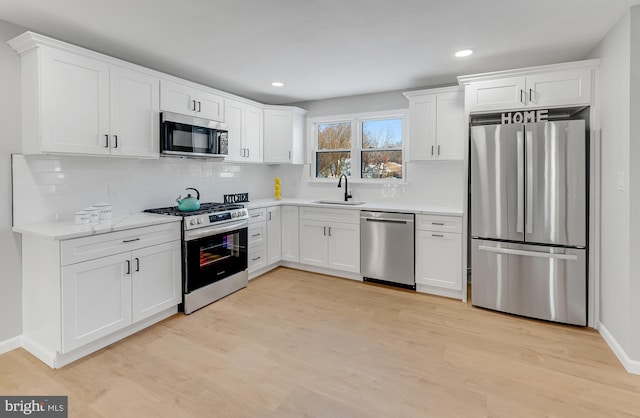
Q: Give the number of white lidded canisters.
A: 3